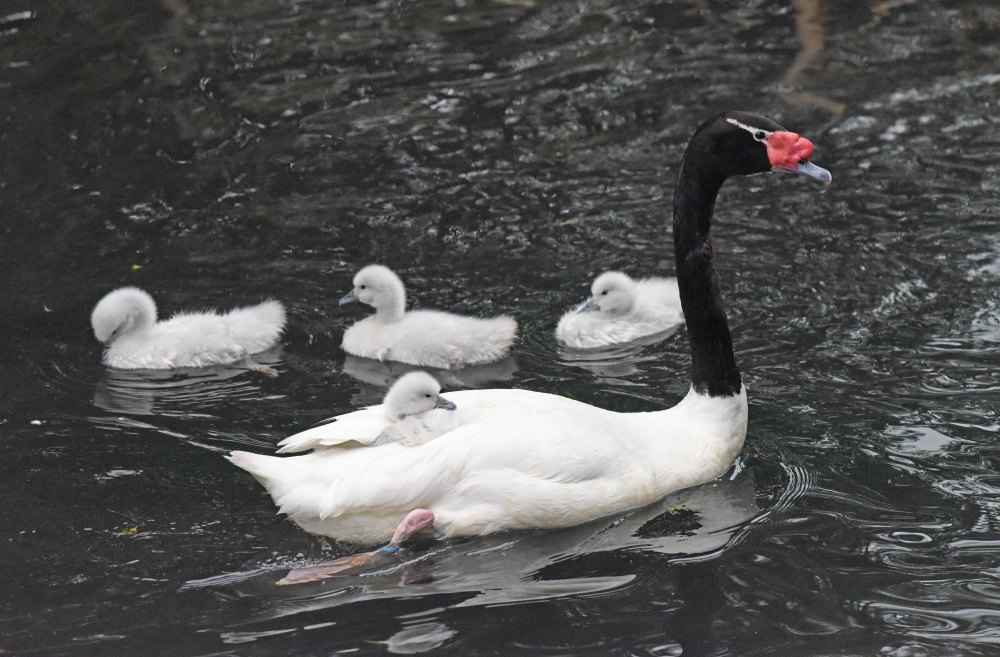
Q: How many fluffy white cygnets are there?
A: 4